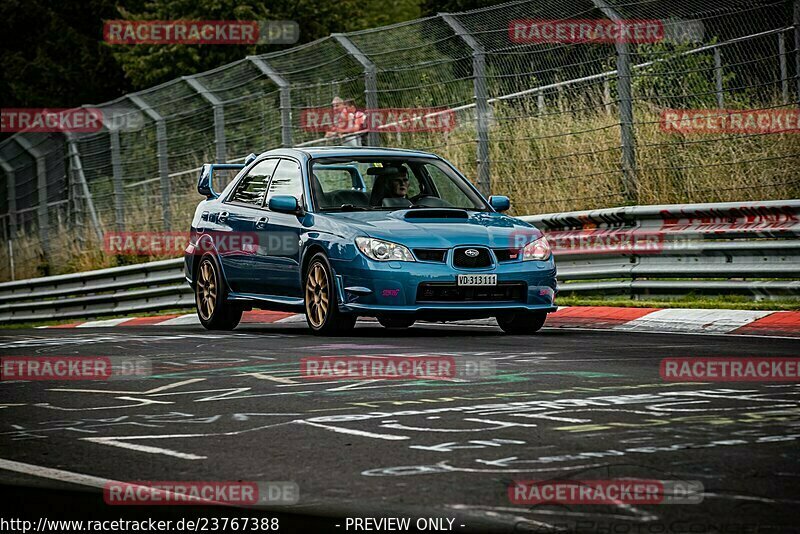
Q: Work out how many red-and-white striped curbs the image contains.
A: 1